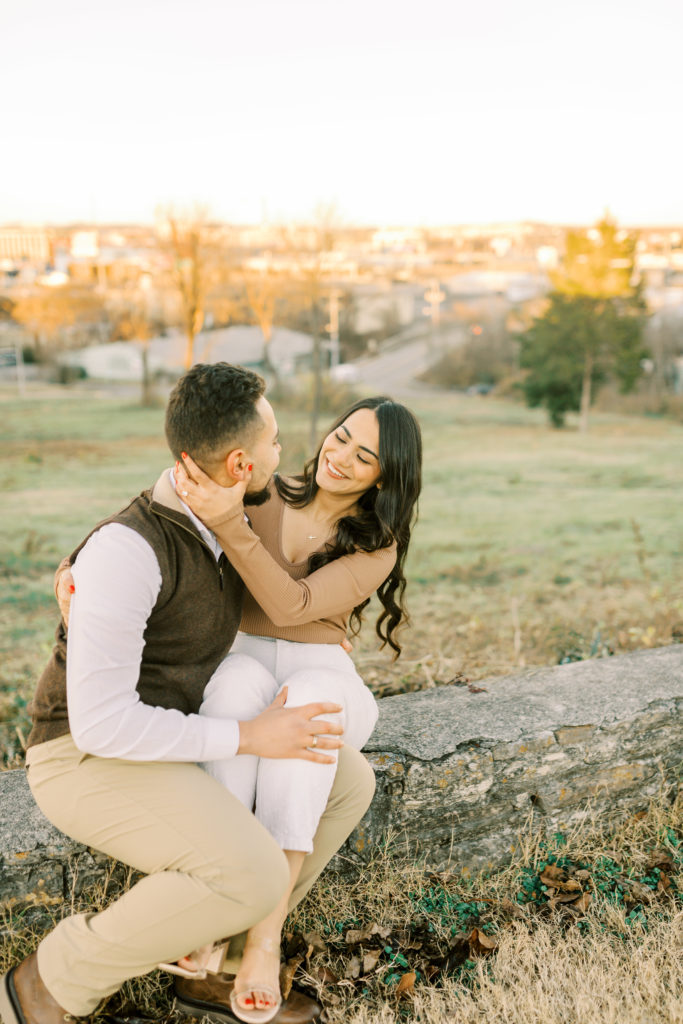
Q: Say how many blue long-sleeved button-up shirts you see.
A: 0